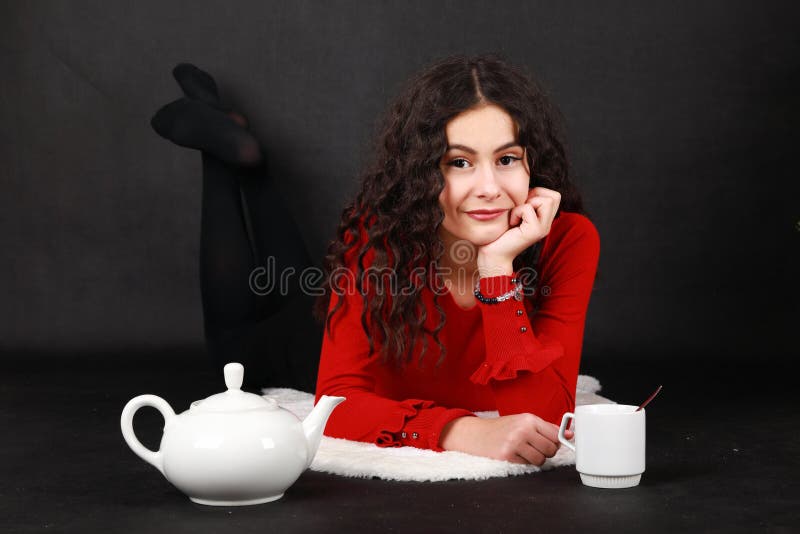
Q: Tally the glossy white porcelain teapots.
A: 1